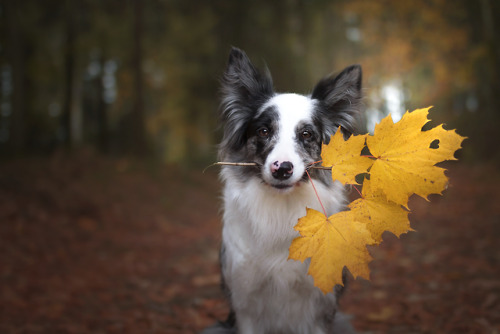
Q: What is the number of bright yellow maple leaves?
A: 4